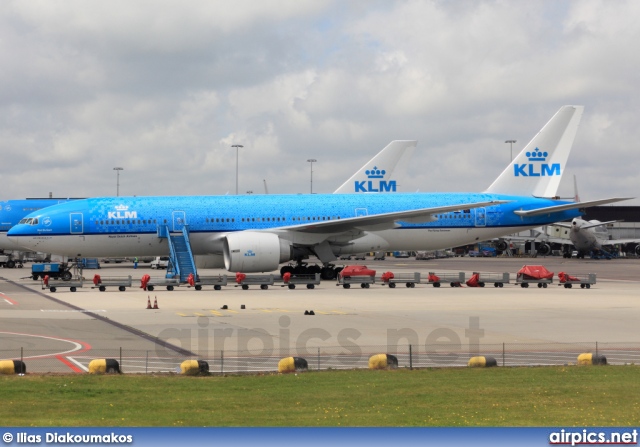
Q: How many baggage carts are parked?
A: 12